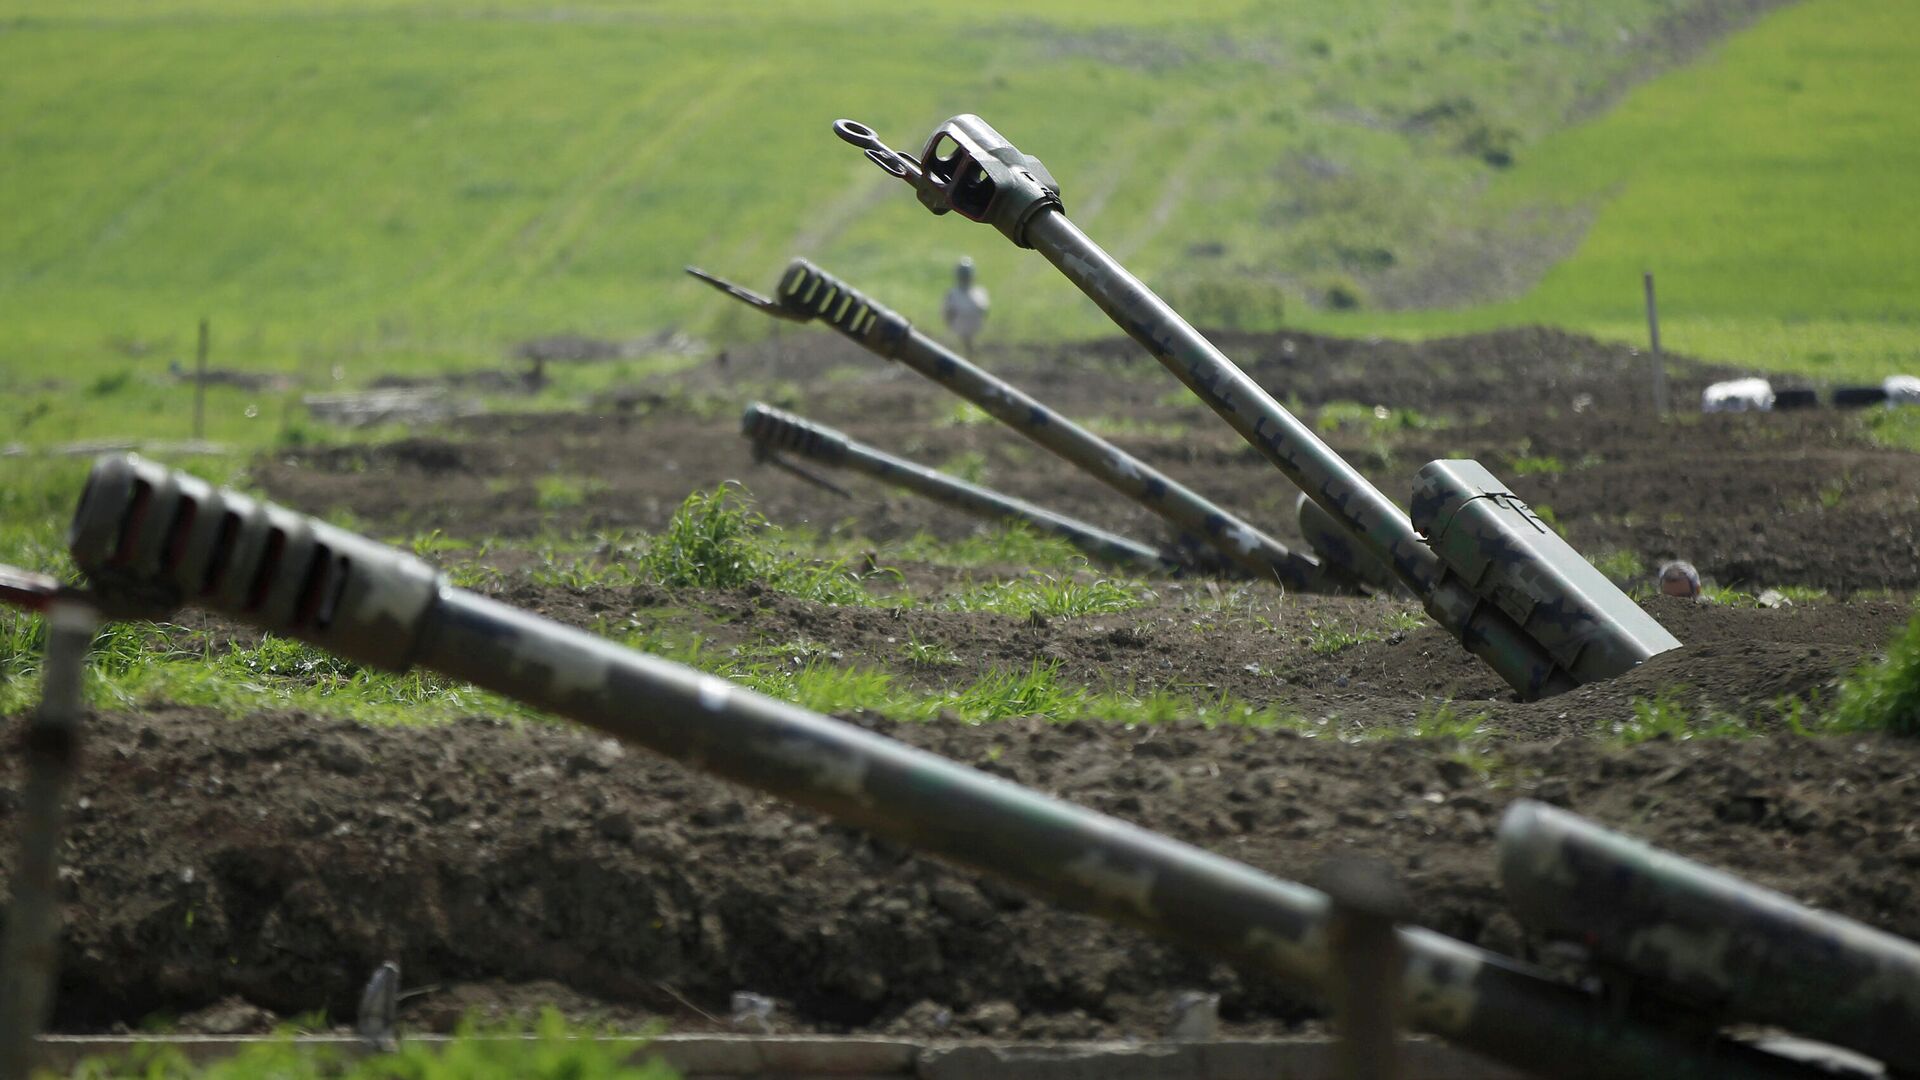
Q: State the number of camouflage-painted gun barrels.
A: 4